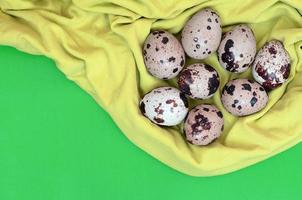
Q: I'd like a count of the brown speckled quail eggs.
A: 8